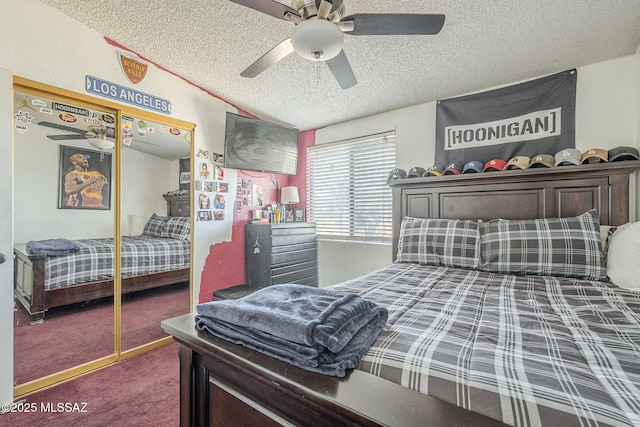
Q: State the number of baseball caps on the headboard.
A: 11